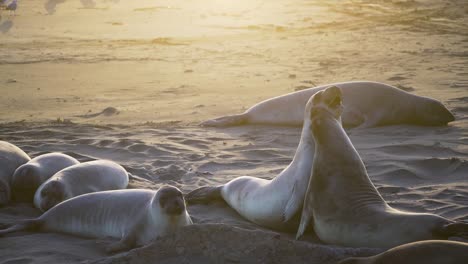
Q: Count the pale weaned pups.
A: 4